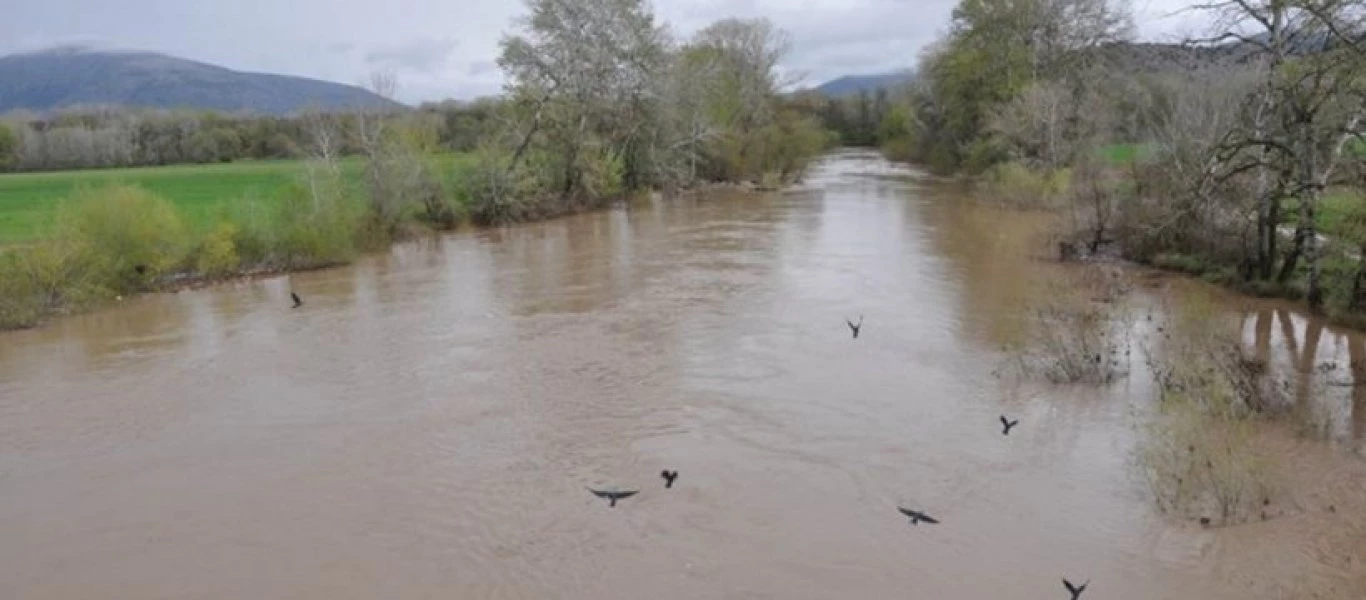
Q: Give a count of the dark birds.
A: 7